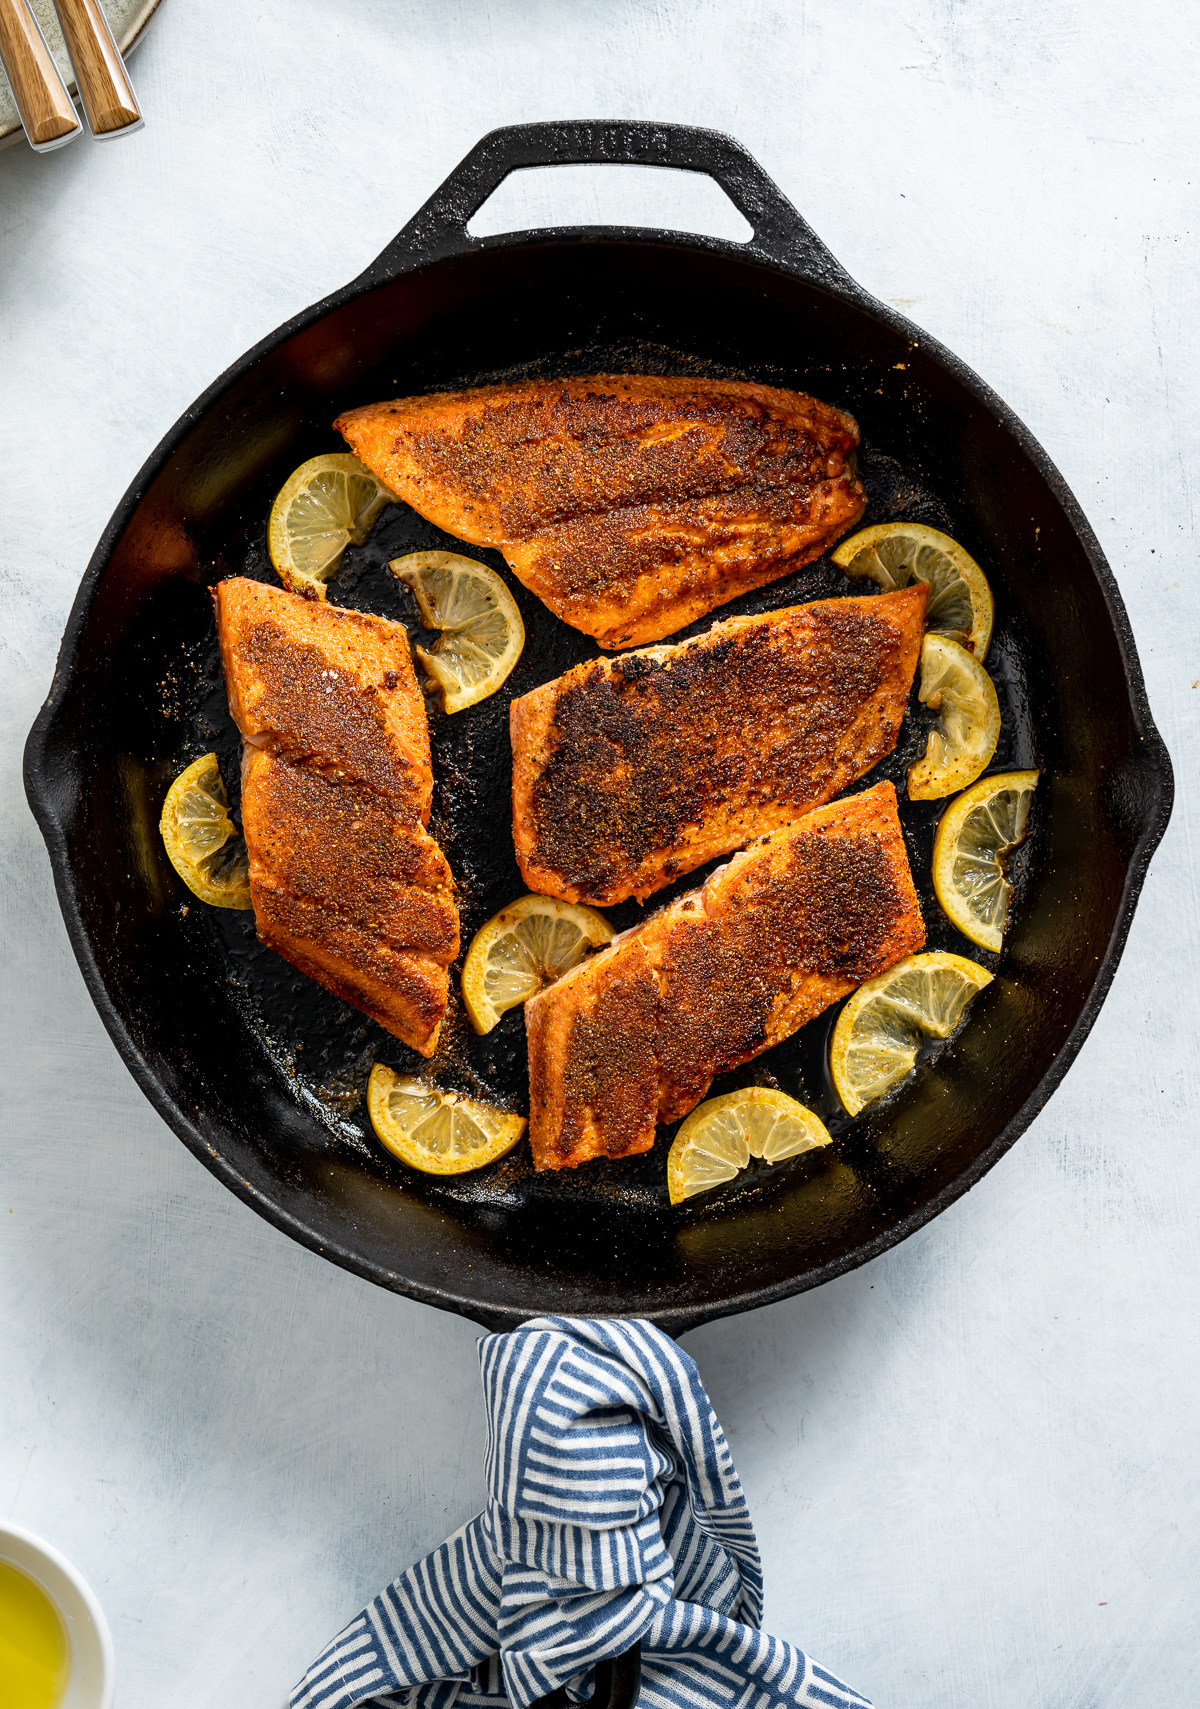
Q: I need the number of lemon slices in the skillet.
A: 10